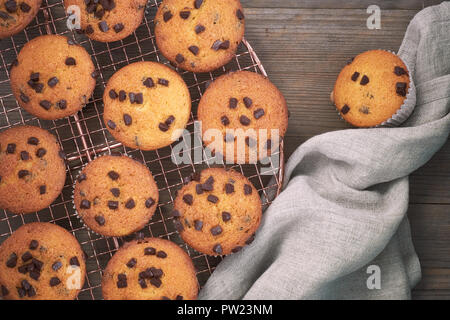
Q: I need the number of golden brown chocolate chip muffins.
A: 12